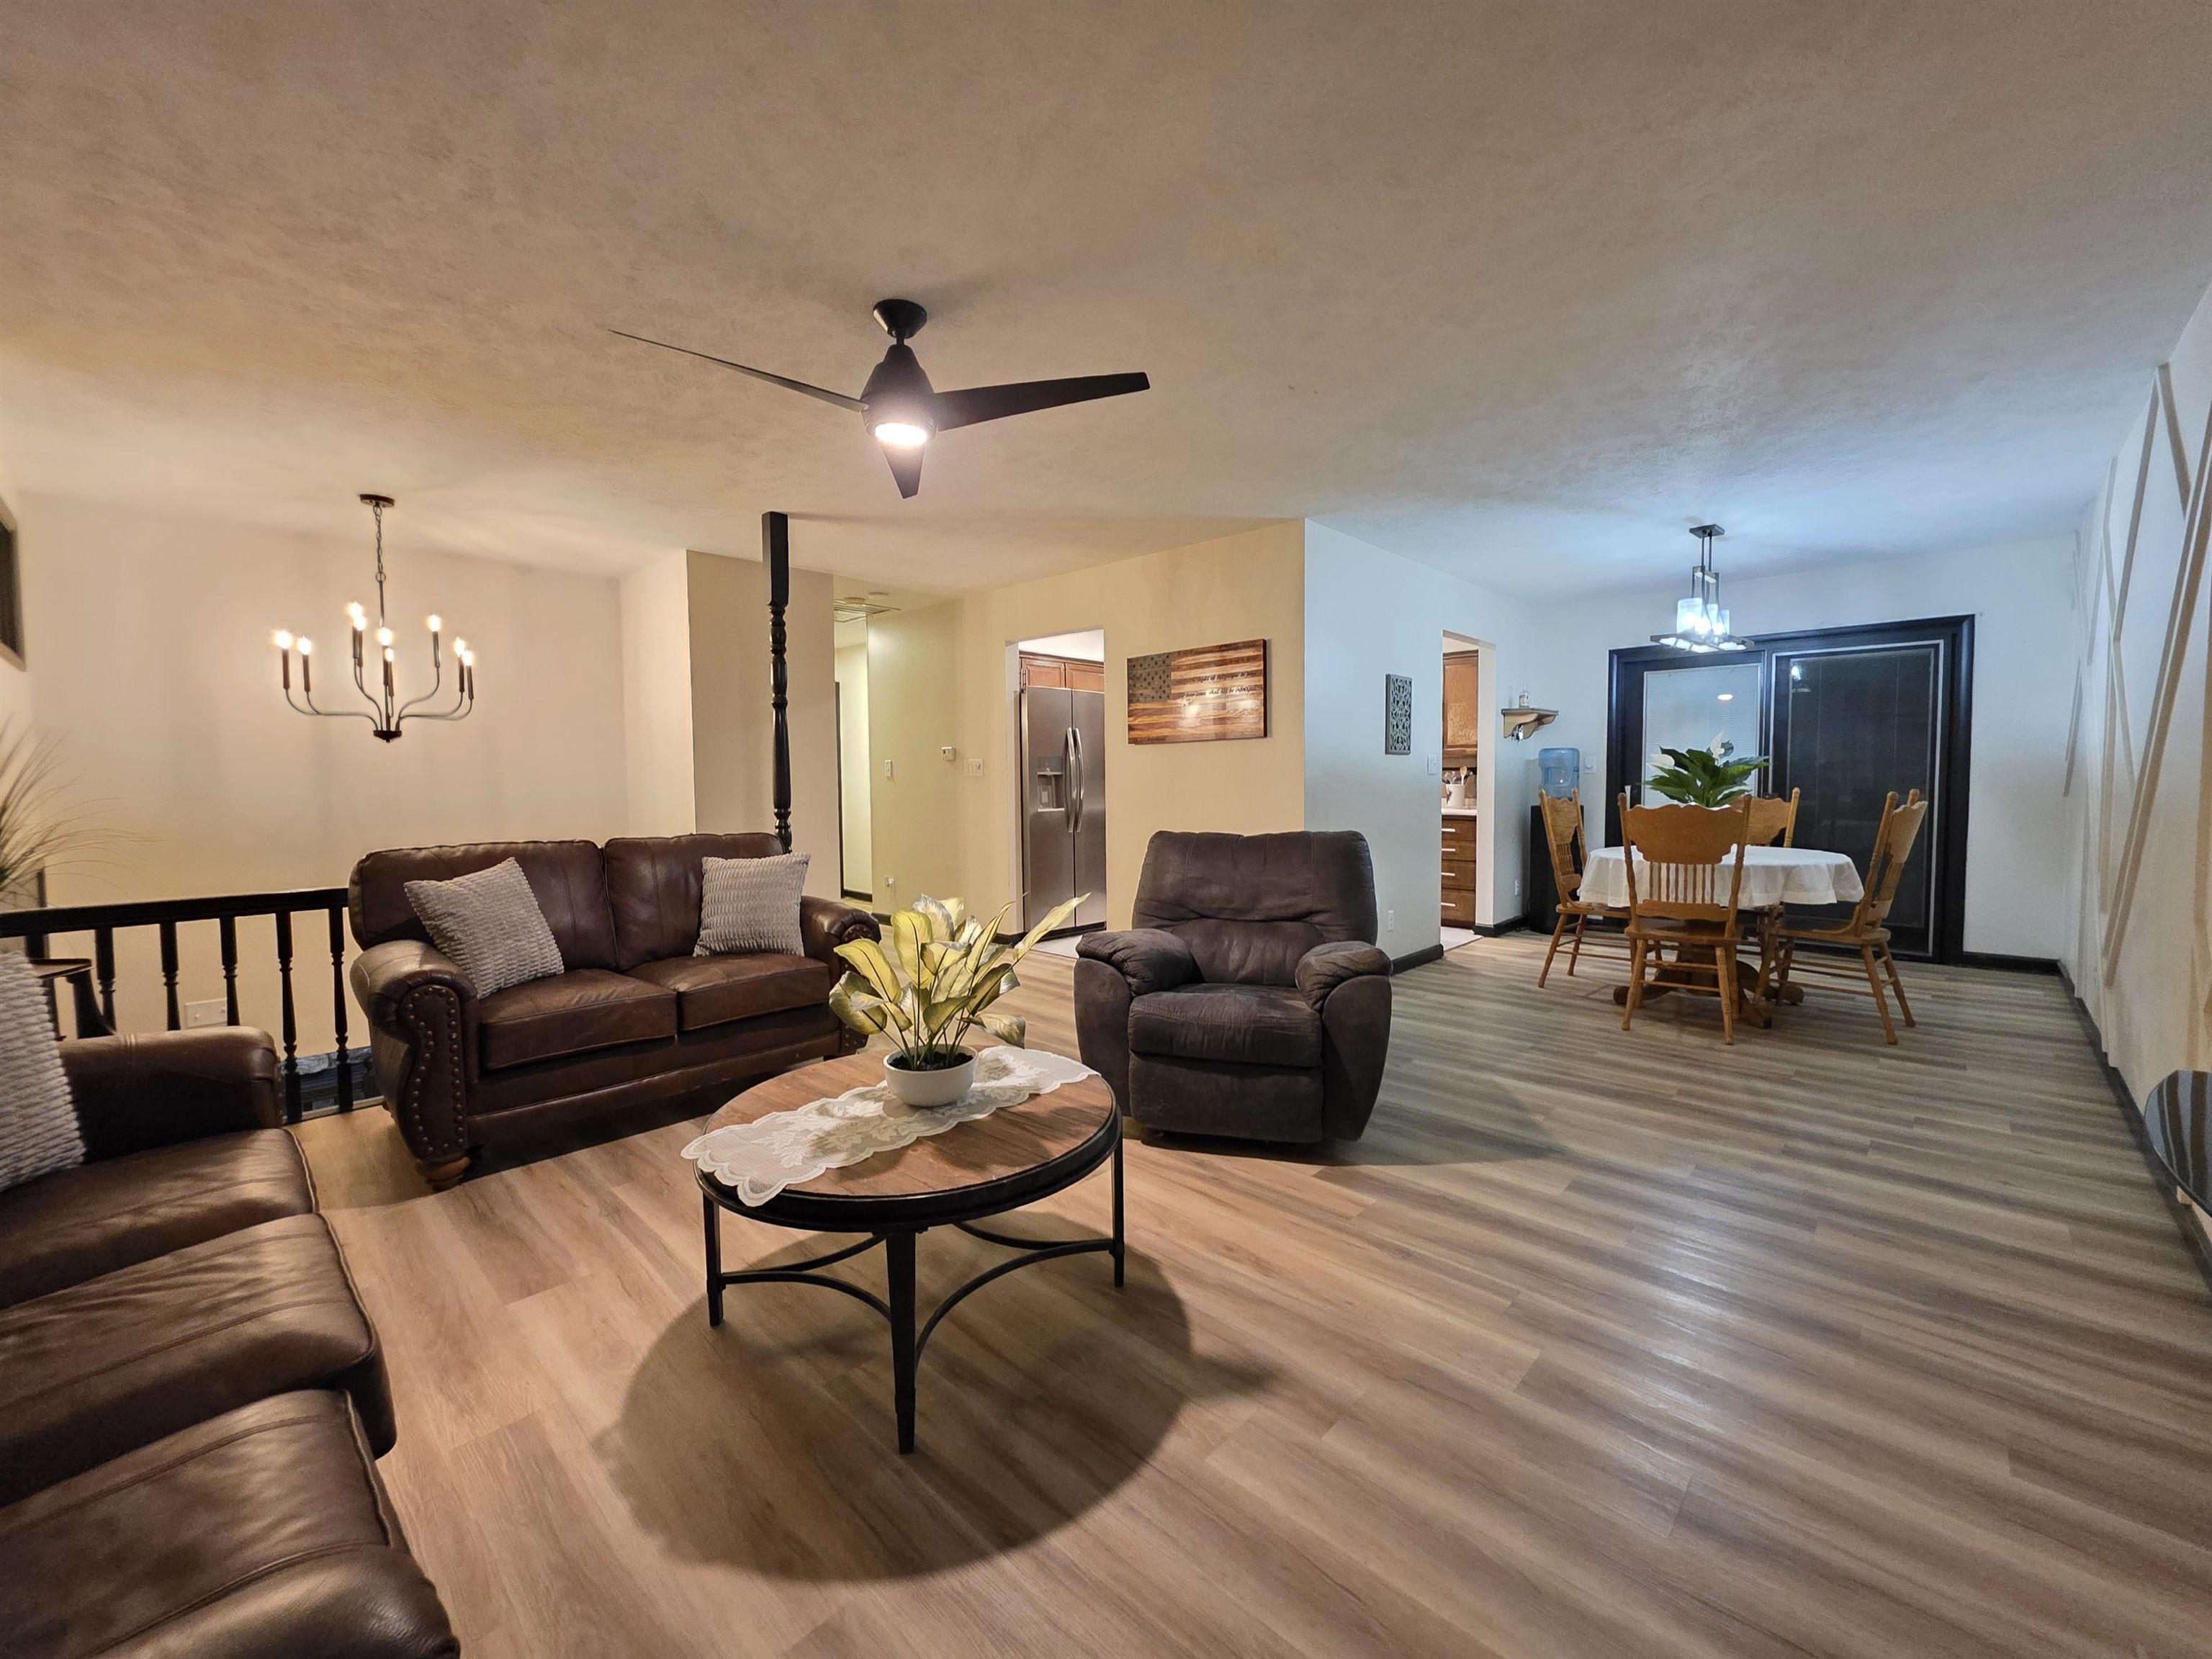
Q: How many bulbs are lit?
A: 13